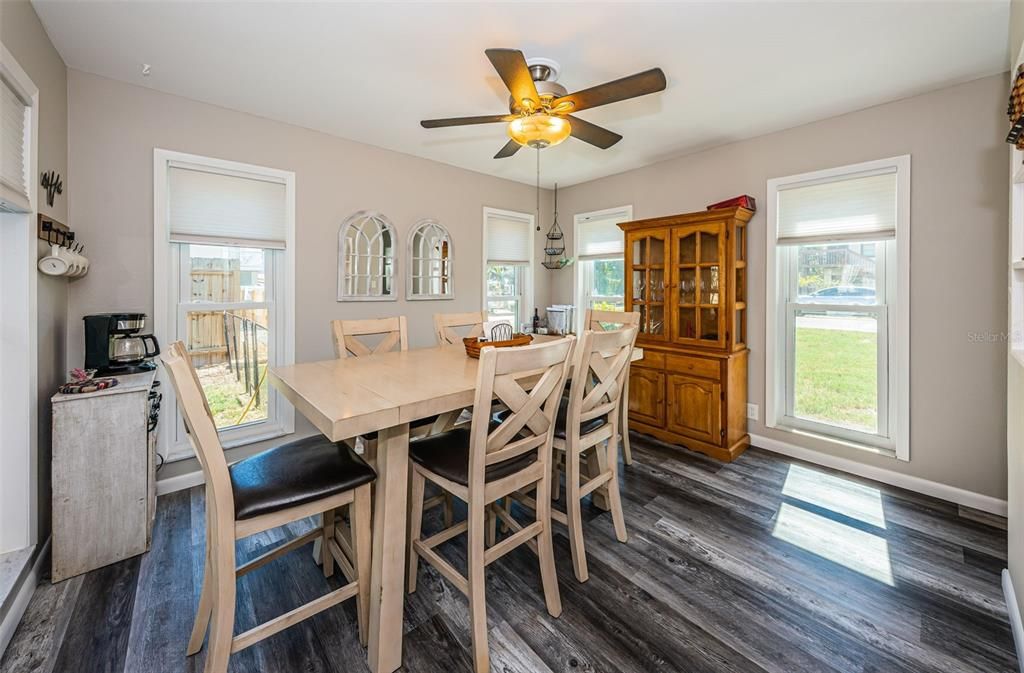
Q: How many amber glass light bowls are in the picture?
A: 1